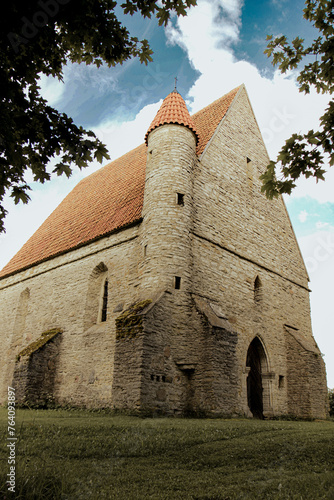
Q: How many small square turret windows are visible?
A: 2